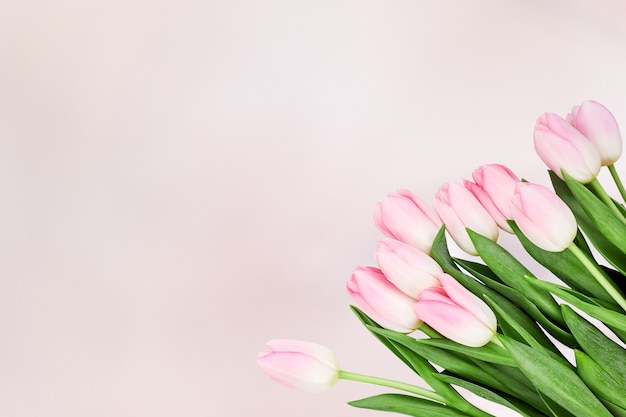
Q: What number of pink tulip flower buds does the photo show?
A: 10